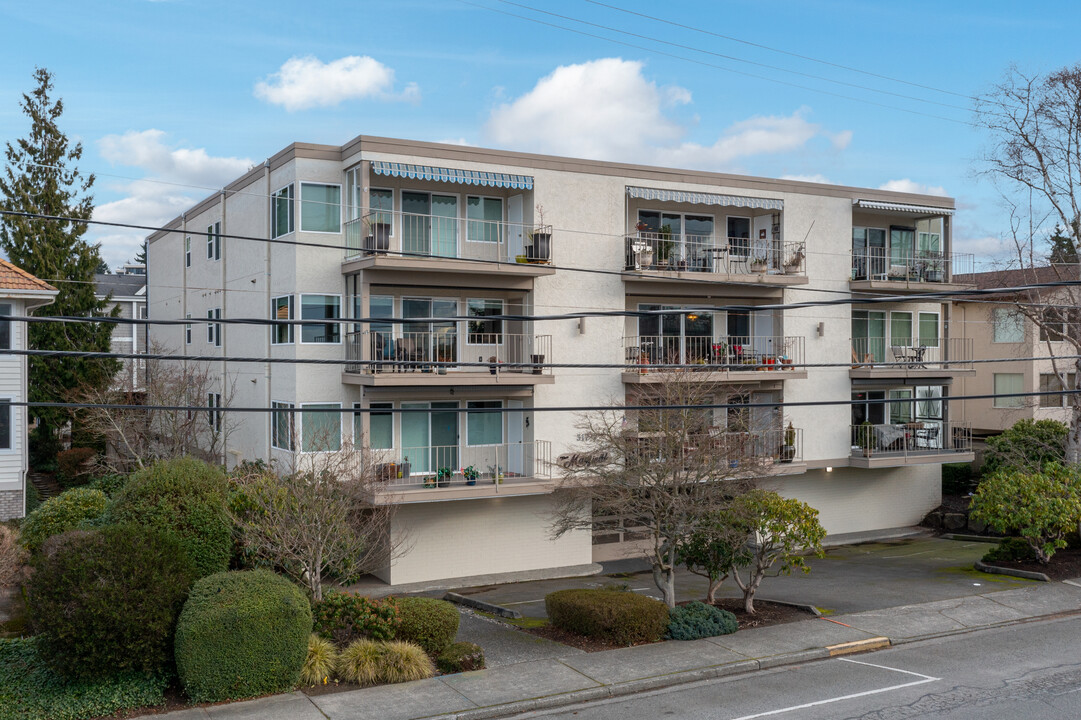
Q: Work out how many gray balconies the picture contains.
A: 9